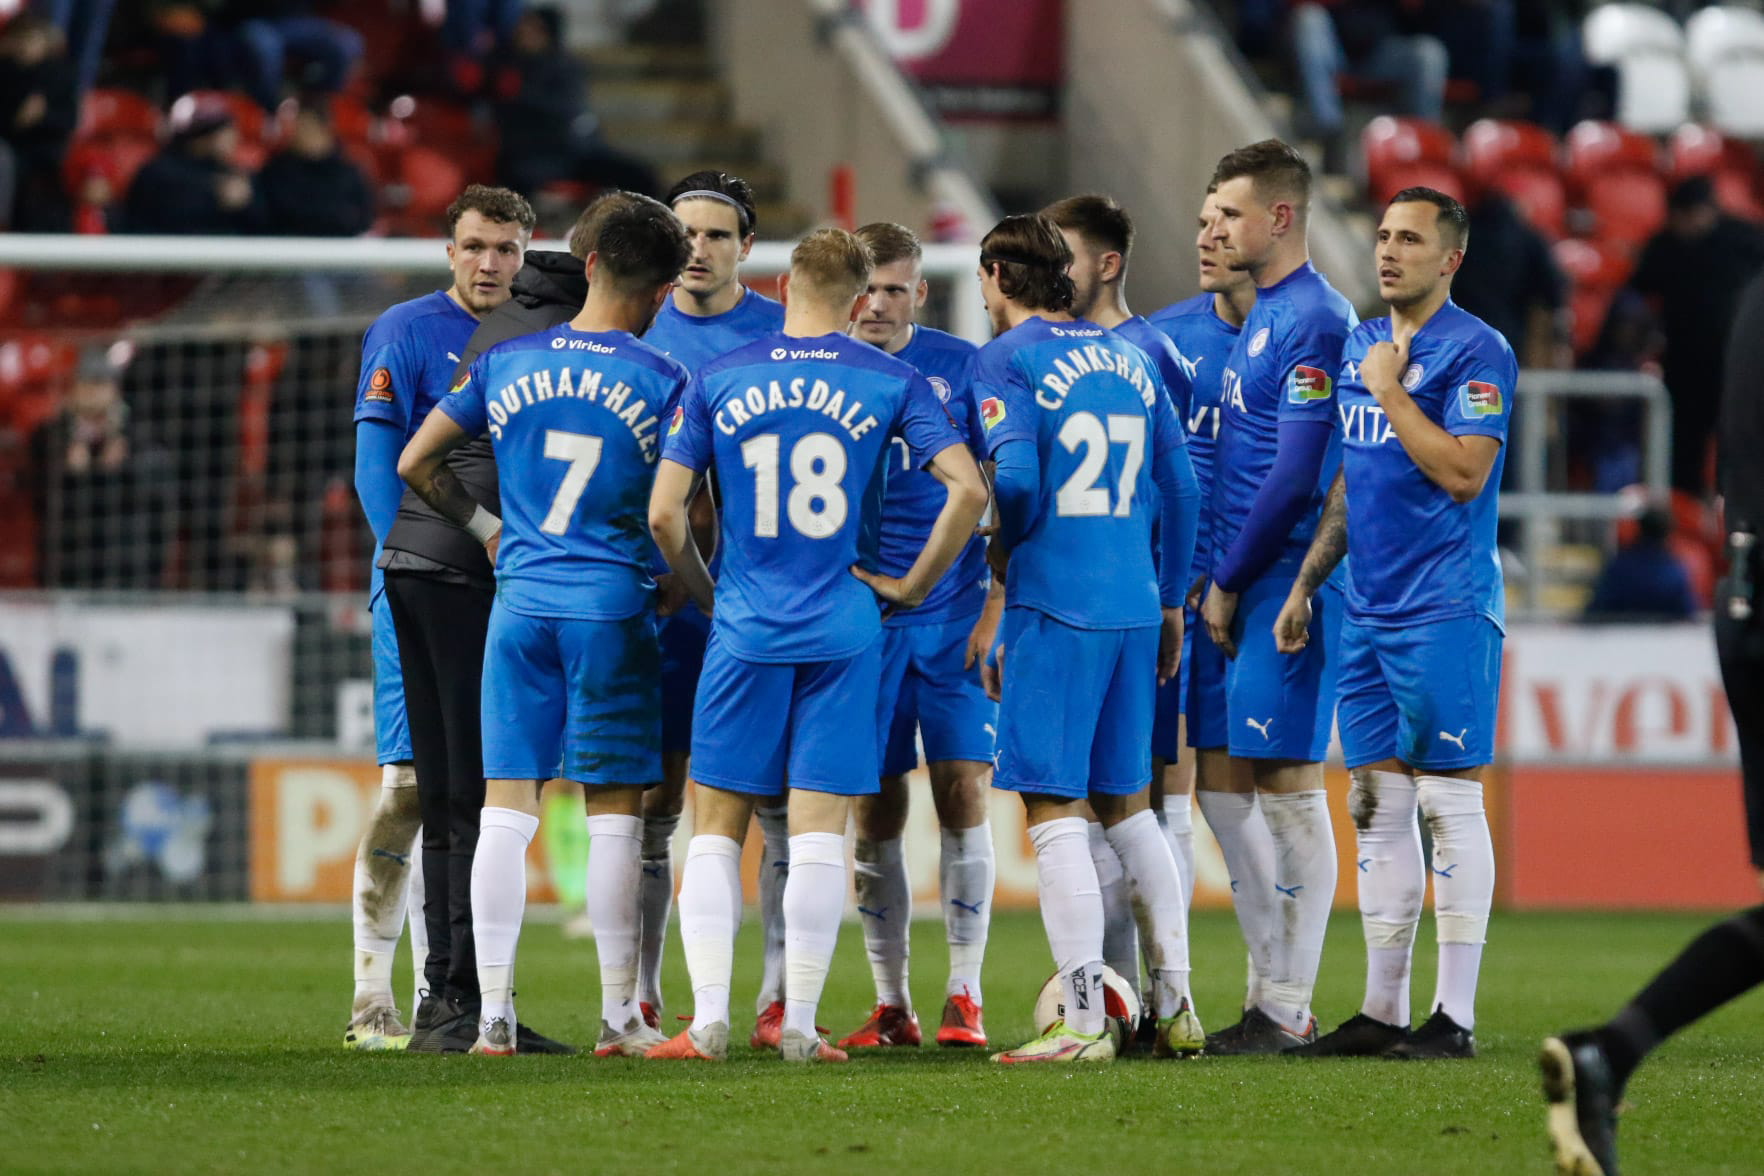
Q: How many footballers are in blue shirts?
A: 10